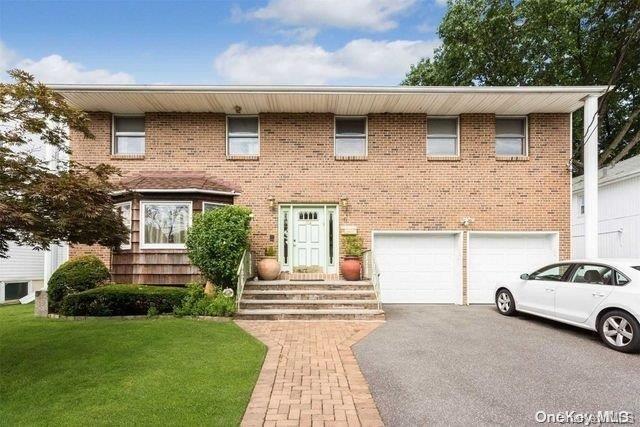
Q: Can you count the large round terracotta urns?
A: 2